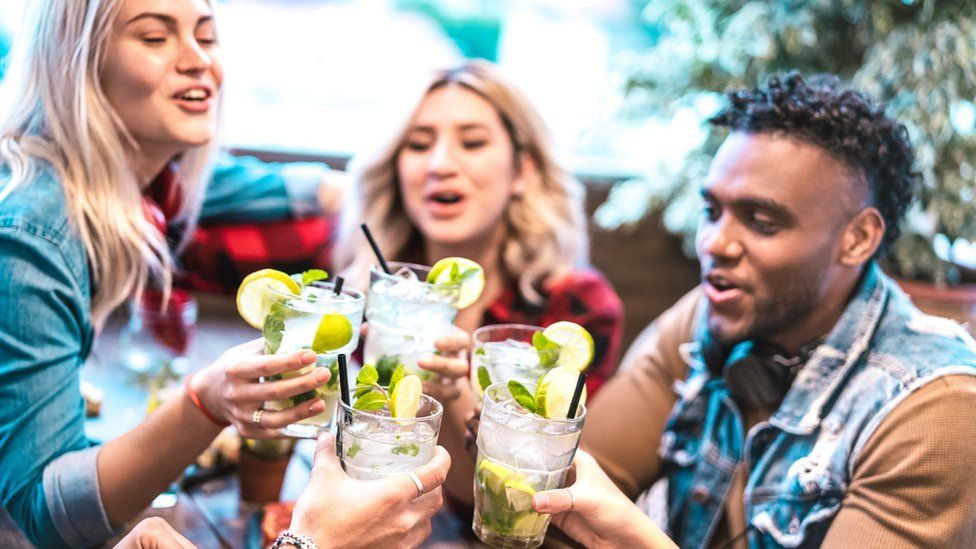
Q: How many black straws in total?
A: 4